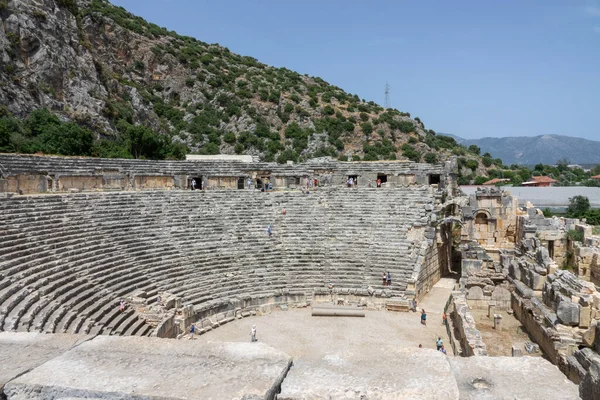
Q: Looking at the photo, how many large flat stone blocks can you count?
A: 4